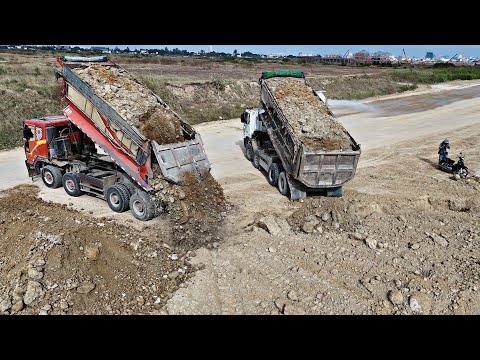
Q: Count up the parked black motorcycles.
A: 1